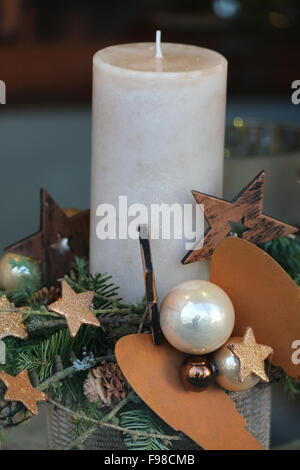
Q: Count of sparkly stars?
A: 4